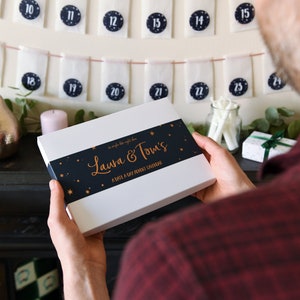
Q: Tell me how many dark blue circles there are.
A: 13